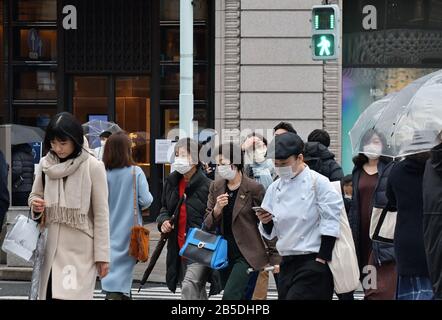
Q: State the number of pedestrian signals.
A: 1